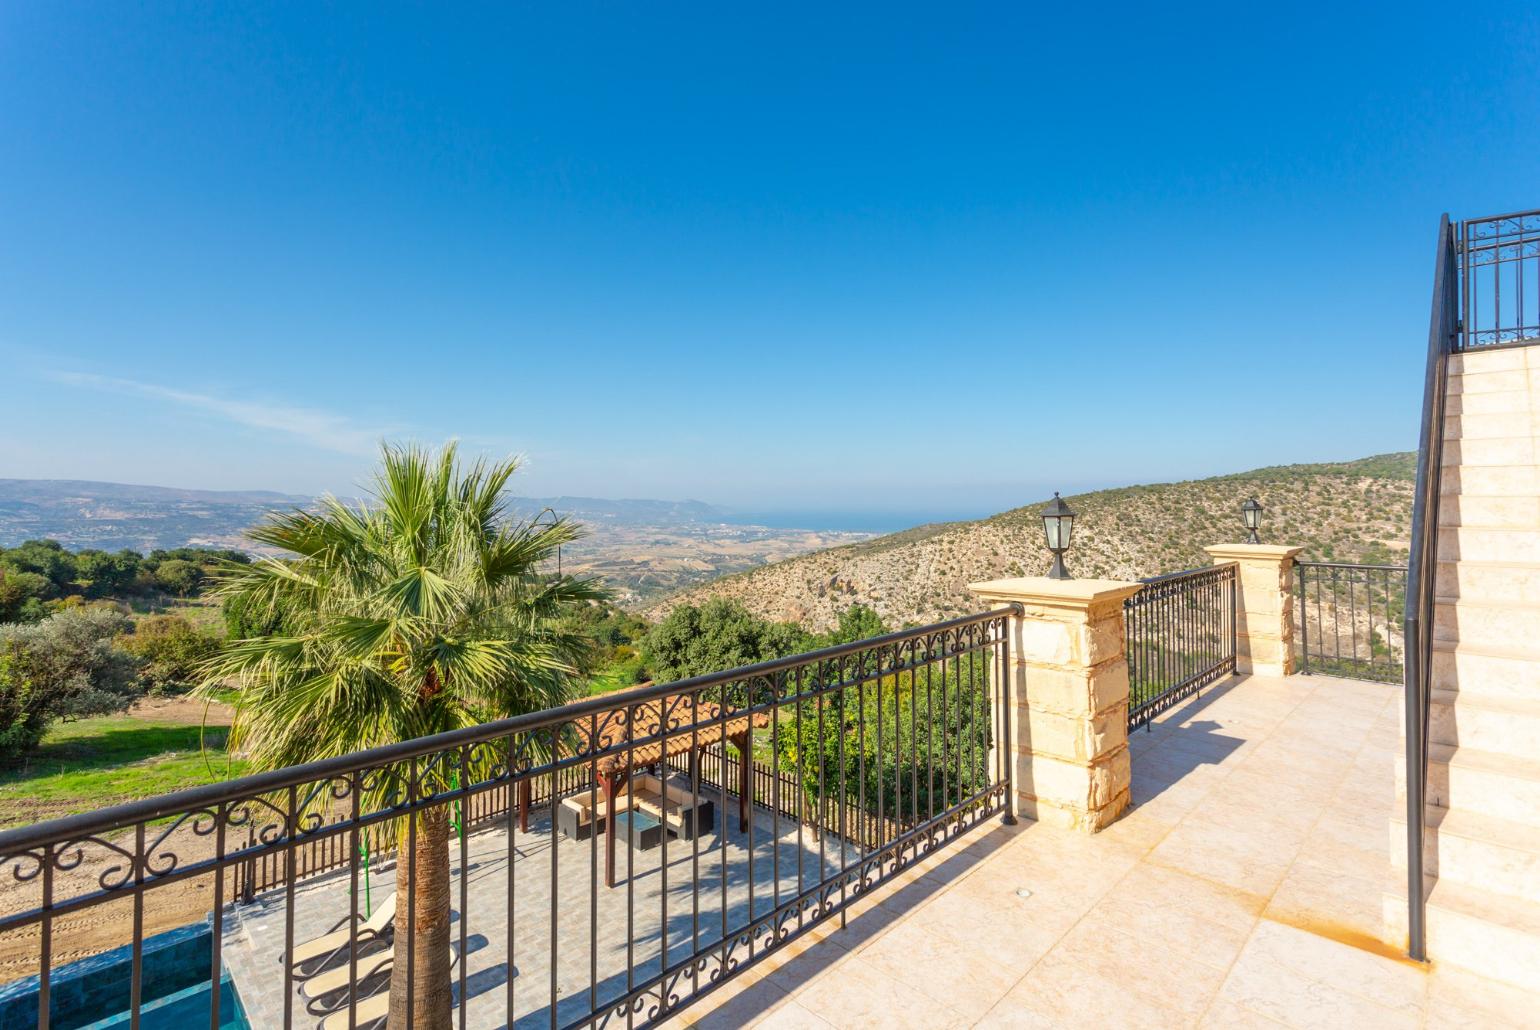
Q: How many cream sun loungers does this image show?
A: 3